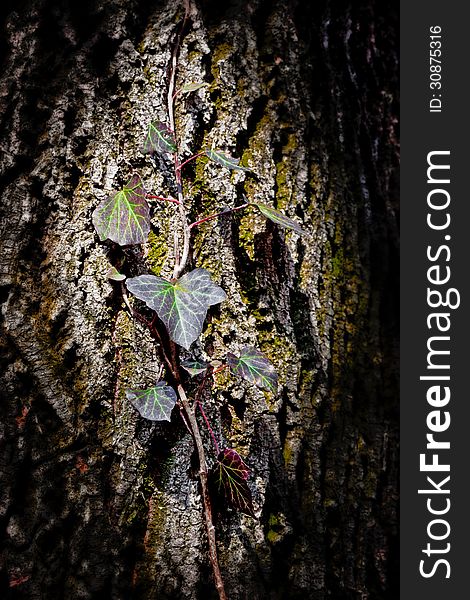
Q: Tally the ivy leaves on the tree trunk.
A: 11